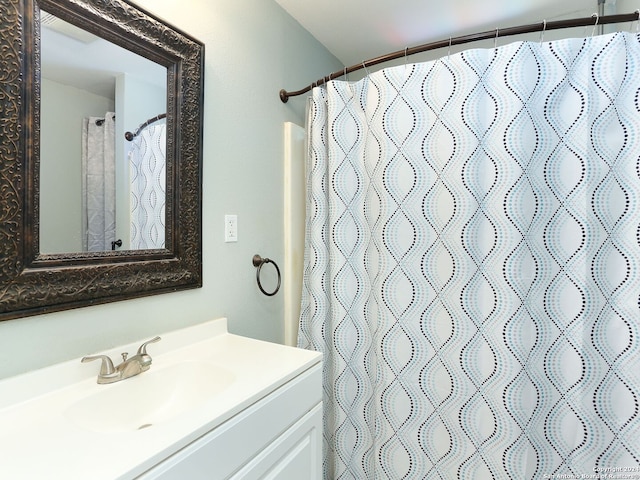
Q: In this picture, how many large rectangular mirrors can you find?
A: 1